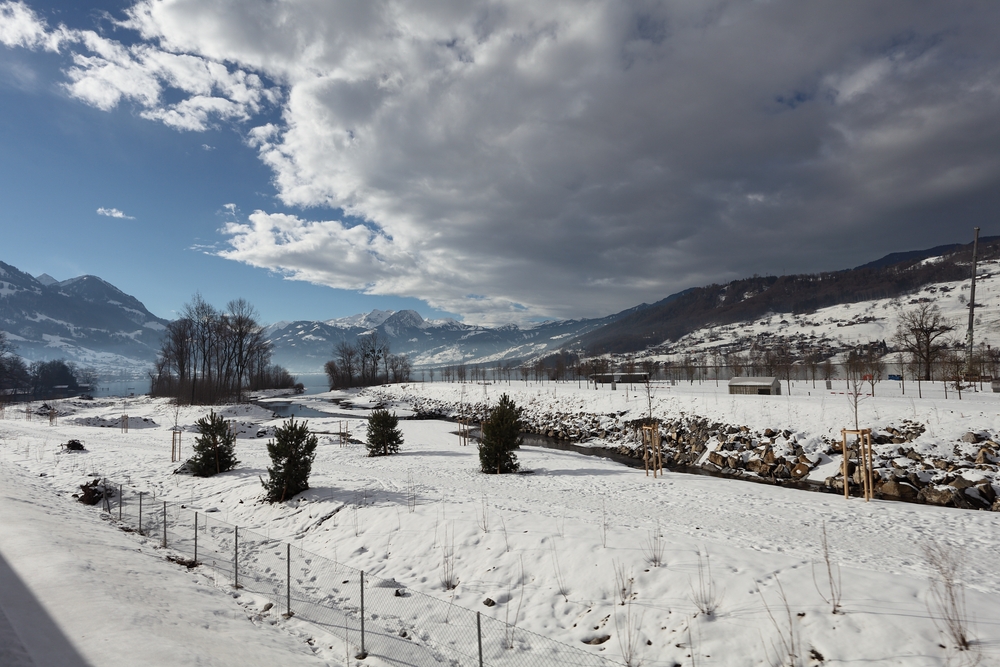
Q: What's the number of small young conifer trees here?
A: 4